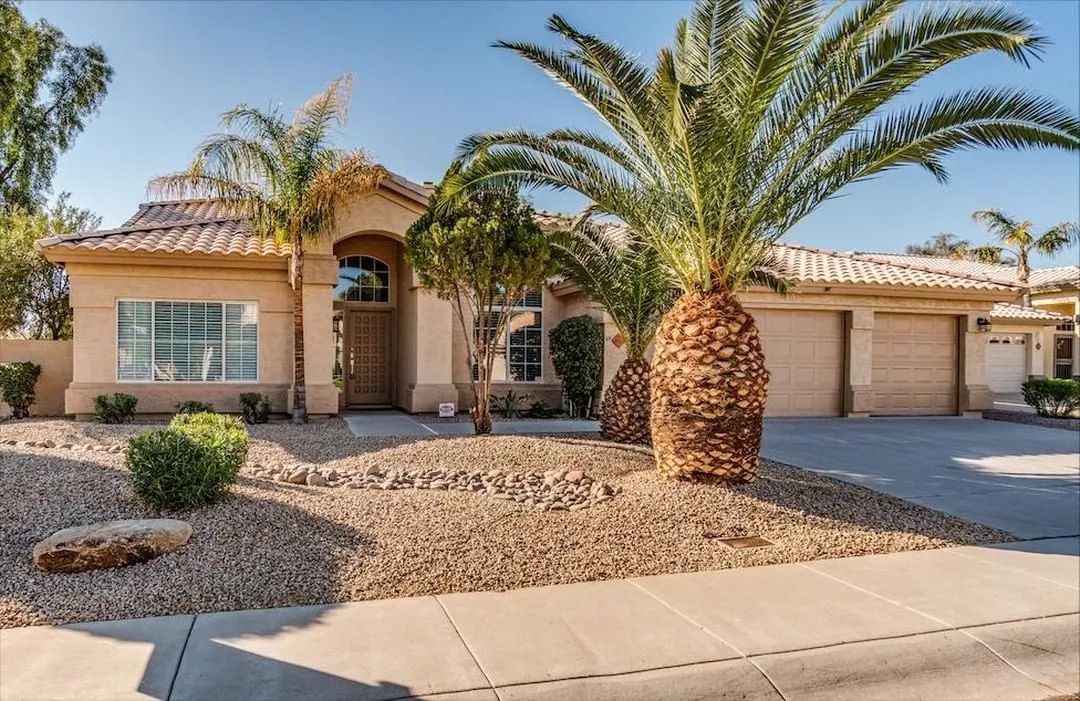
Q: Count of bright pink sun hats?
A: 0